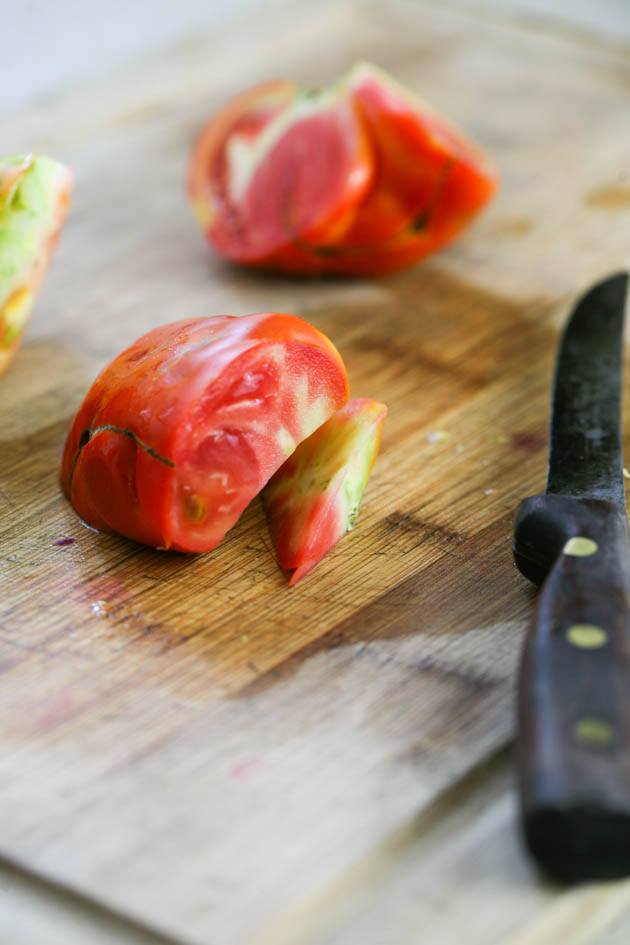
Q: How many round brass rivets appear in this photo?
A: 3